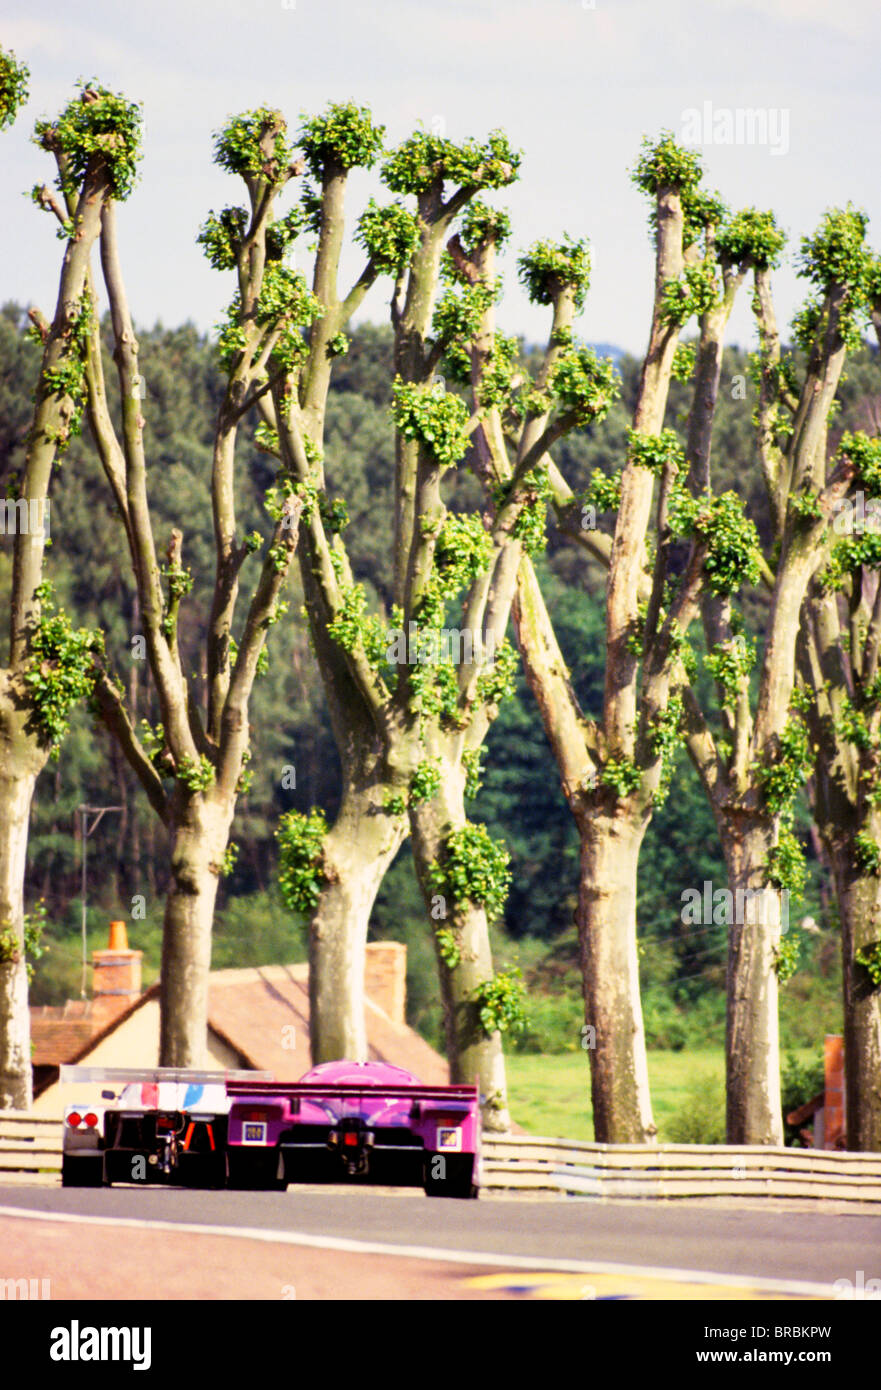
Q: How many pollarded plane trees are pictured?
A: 7